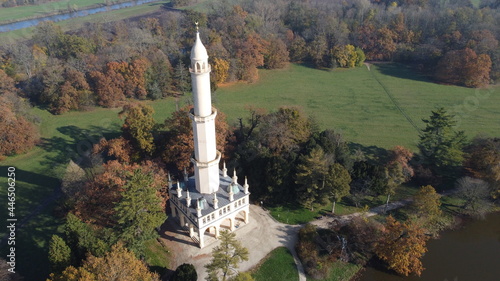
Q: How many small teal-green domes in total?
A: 3